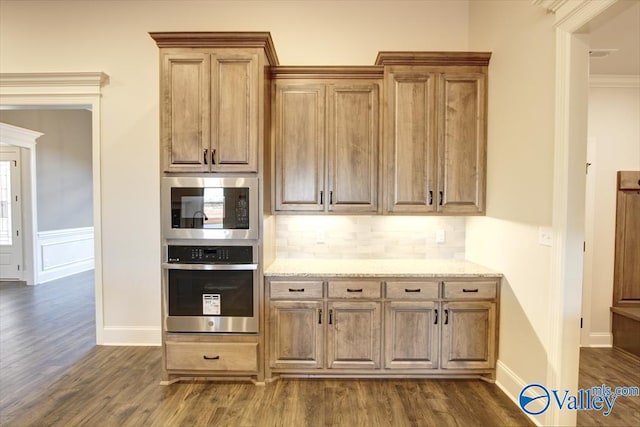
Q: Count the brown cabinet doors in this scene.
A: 10